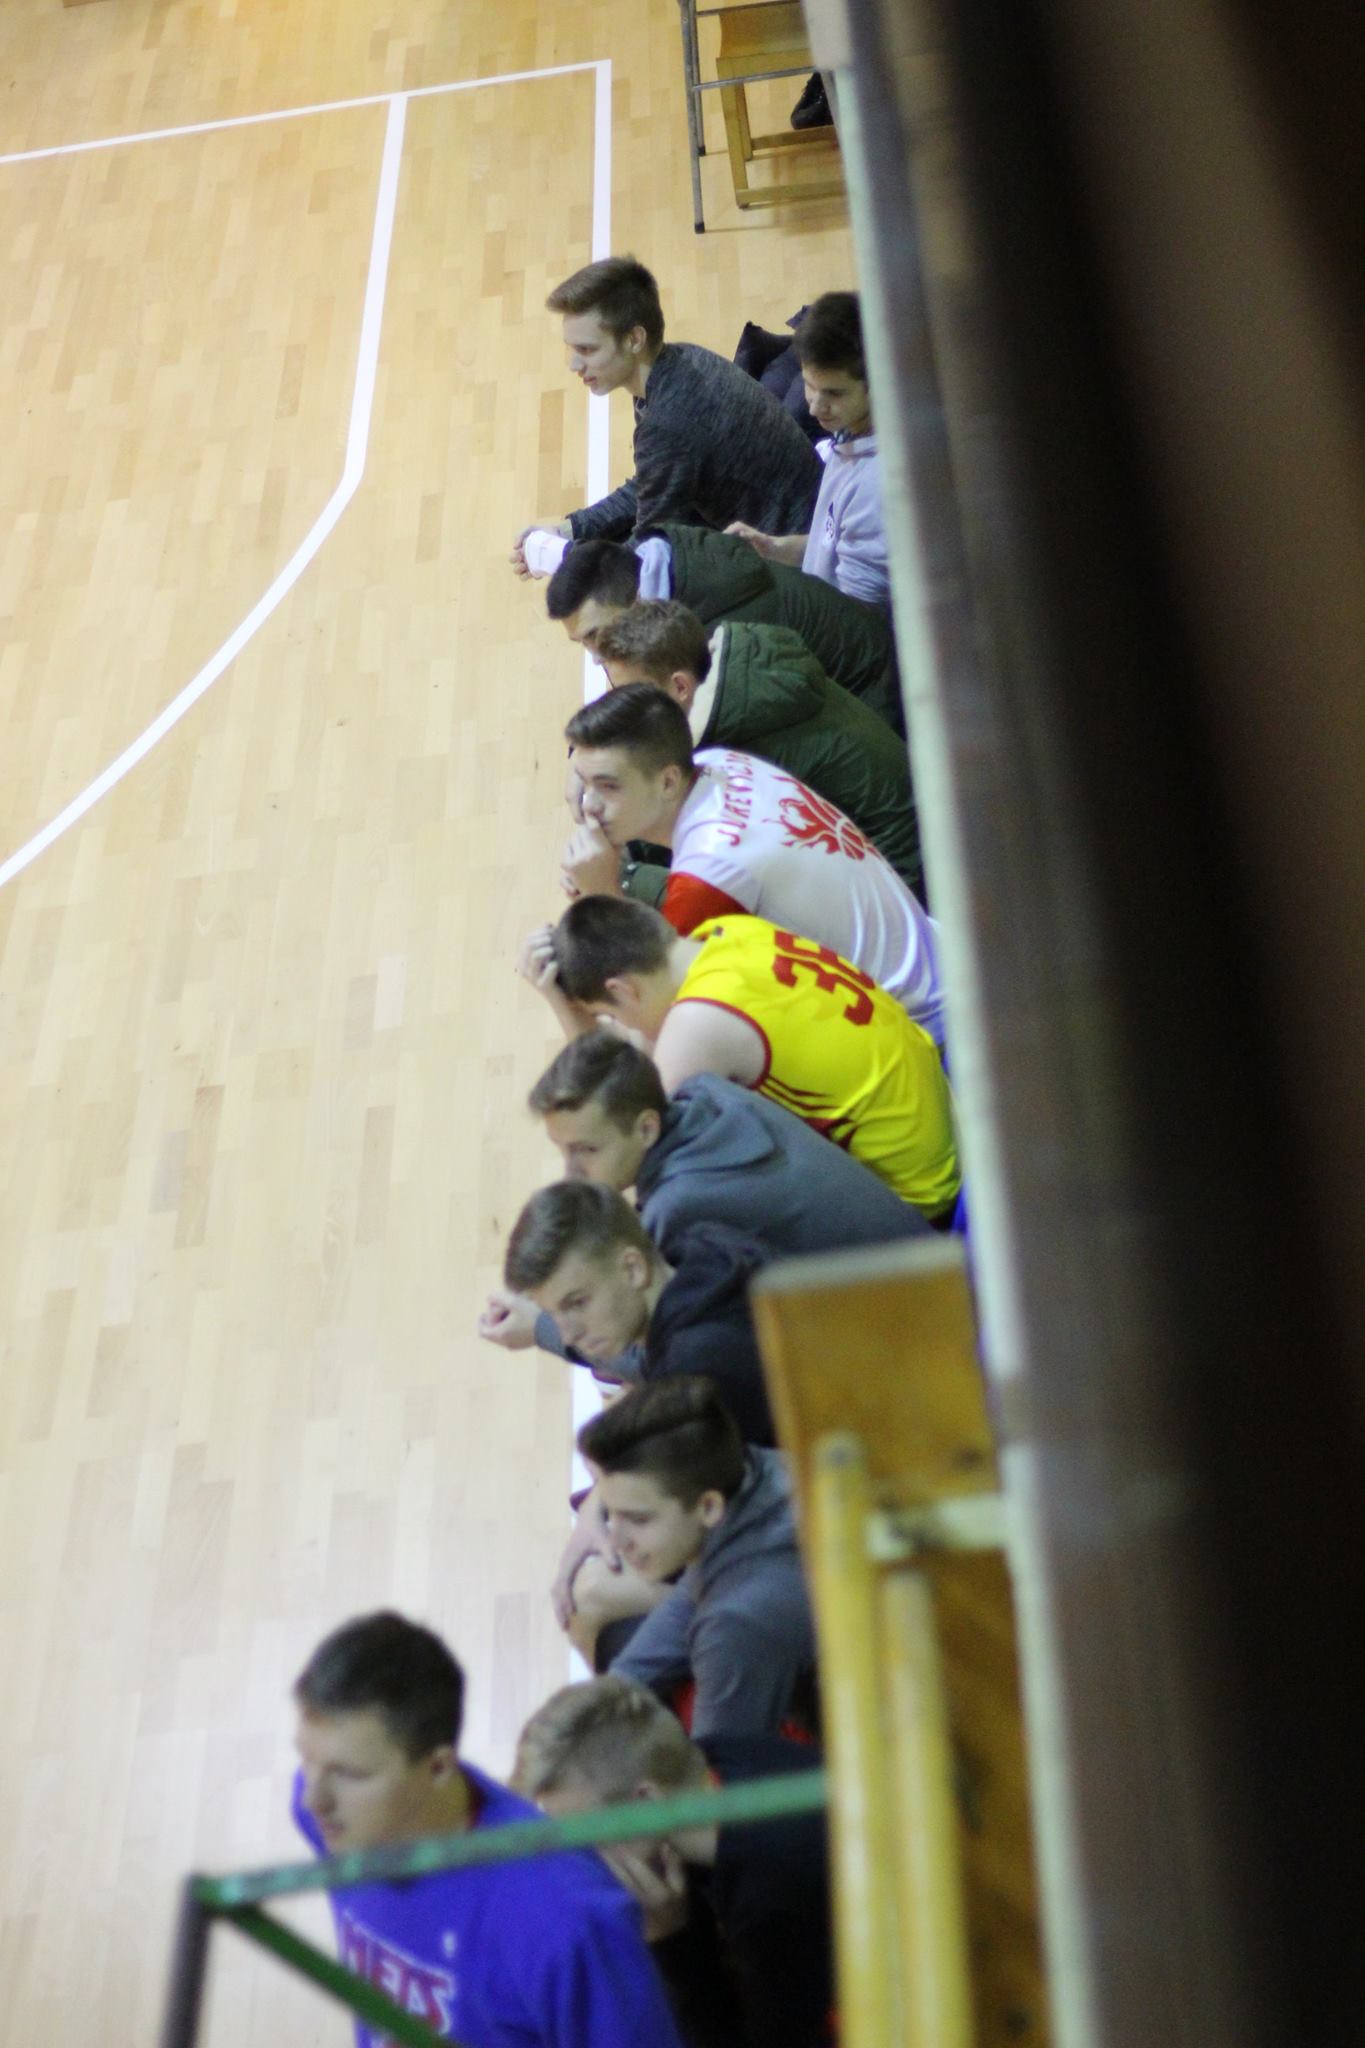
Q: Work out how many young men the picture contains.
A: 11